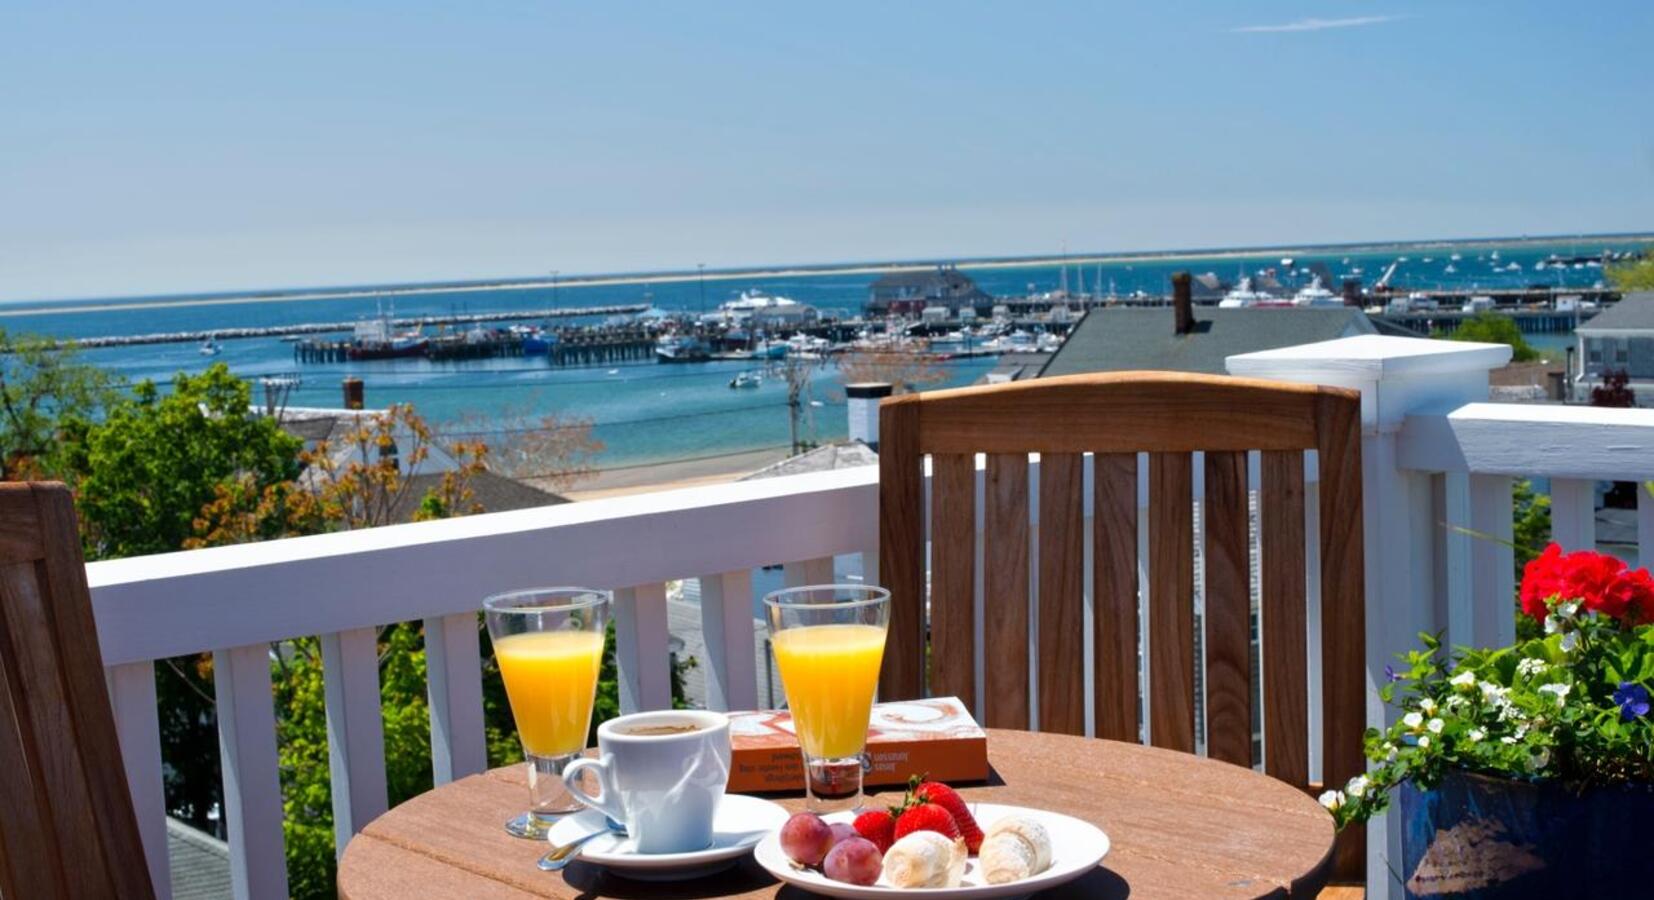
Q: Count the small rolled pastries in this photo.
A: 2